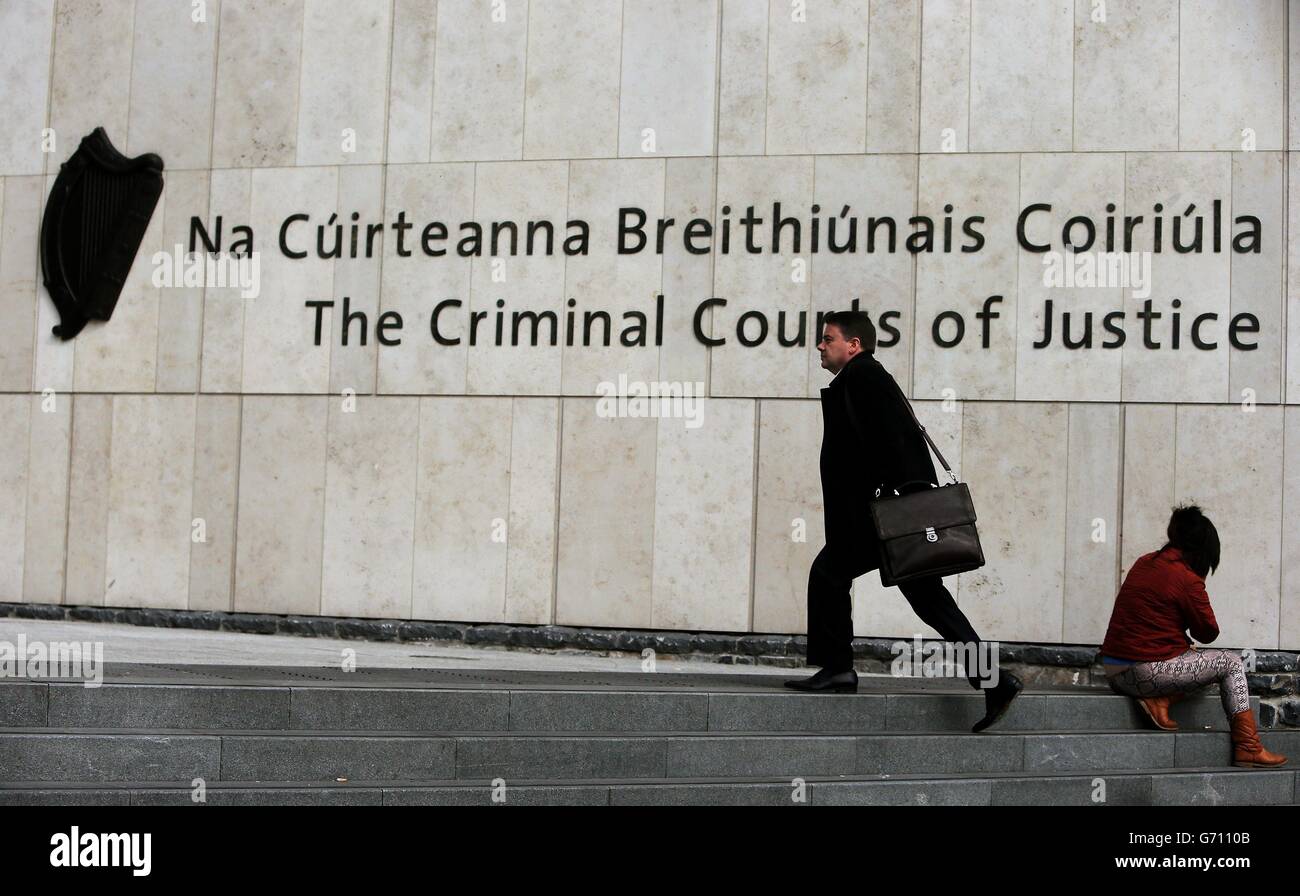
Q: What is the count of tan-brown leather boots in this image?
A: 2